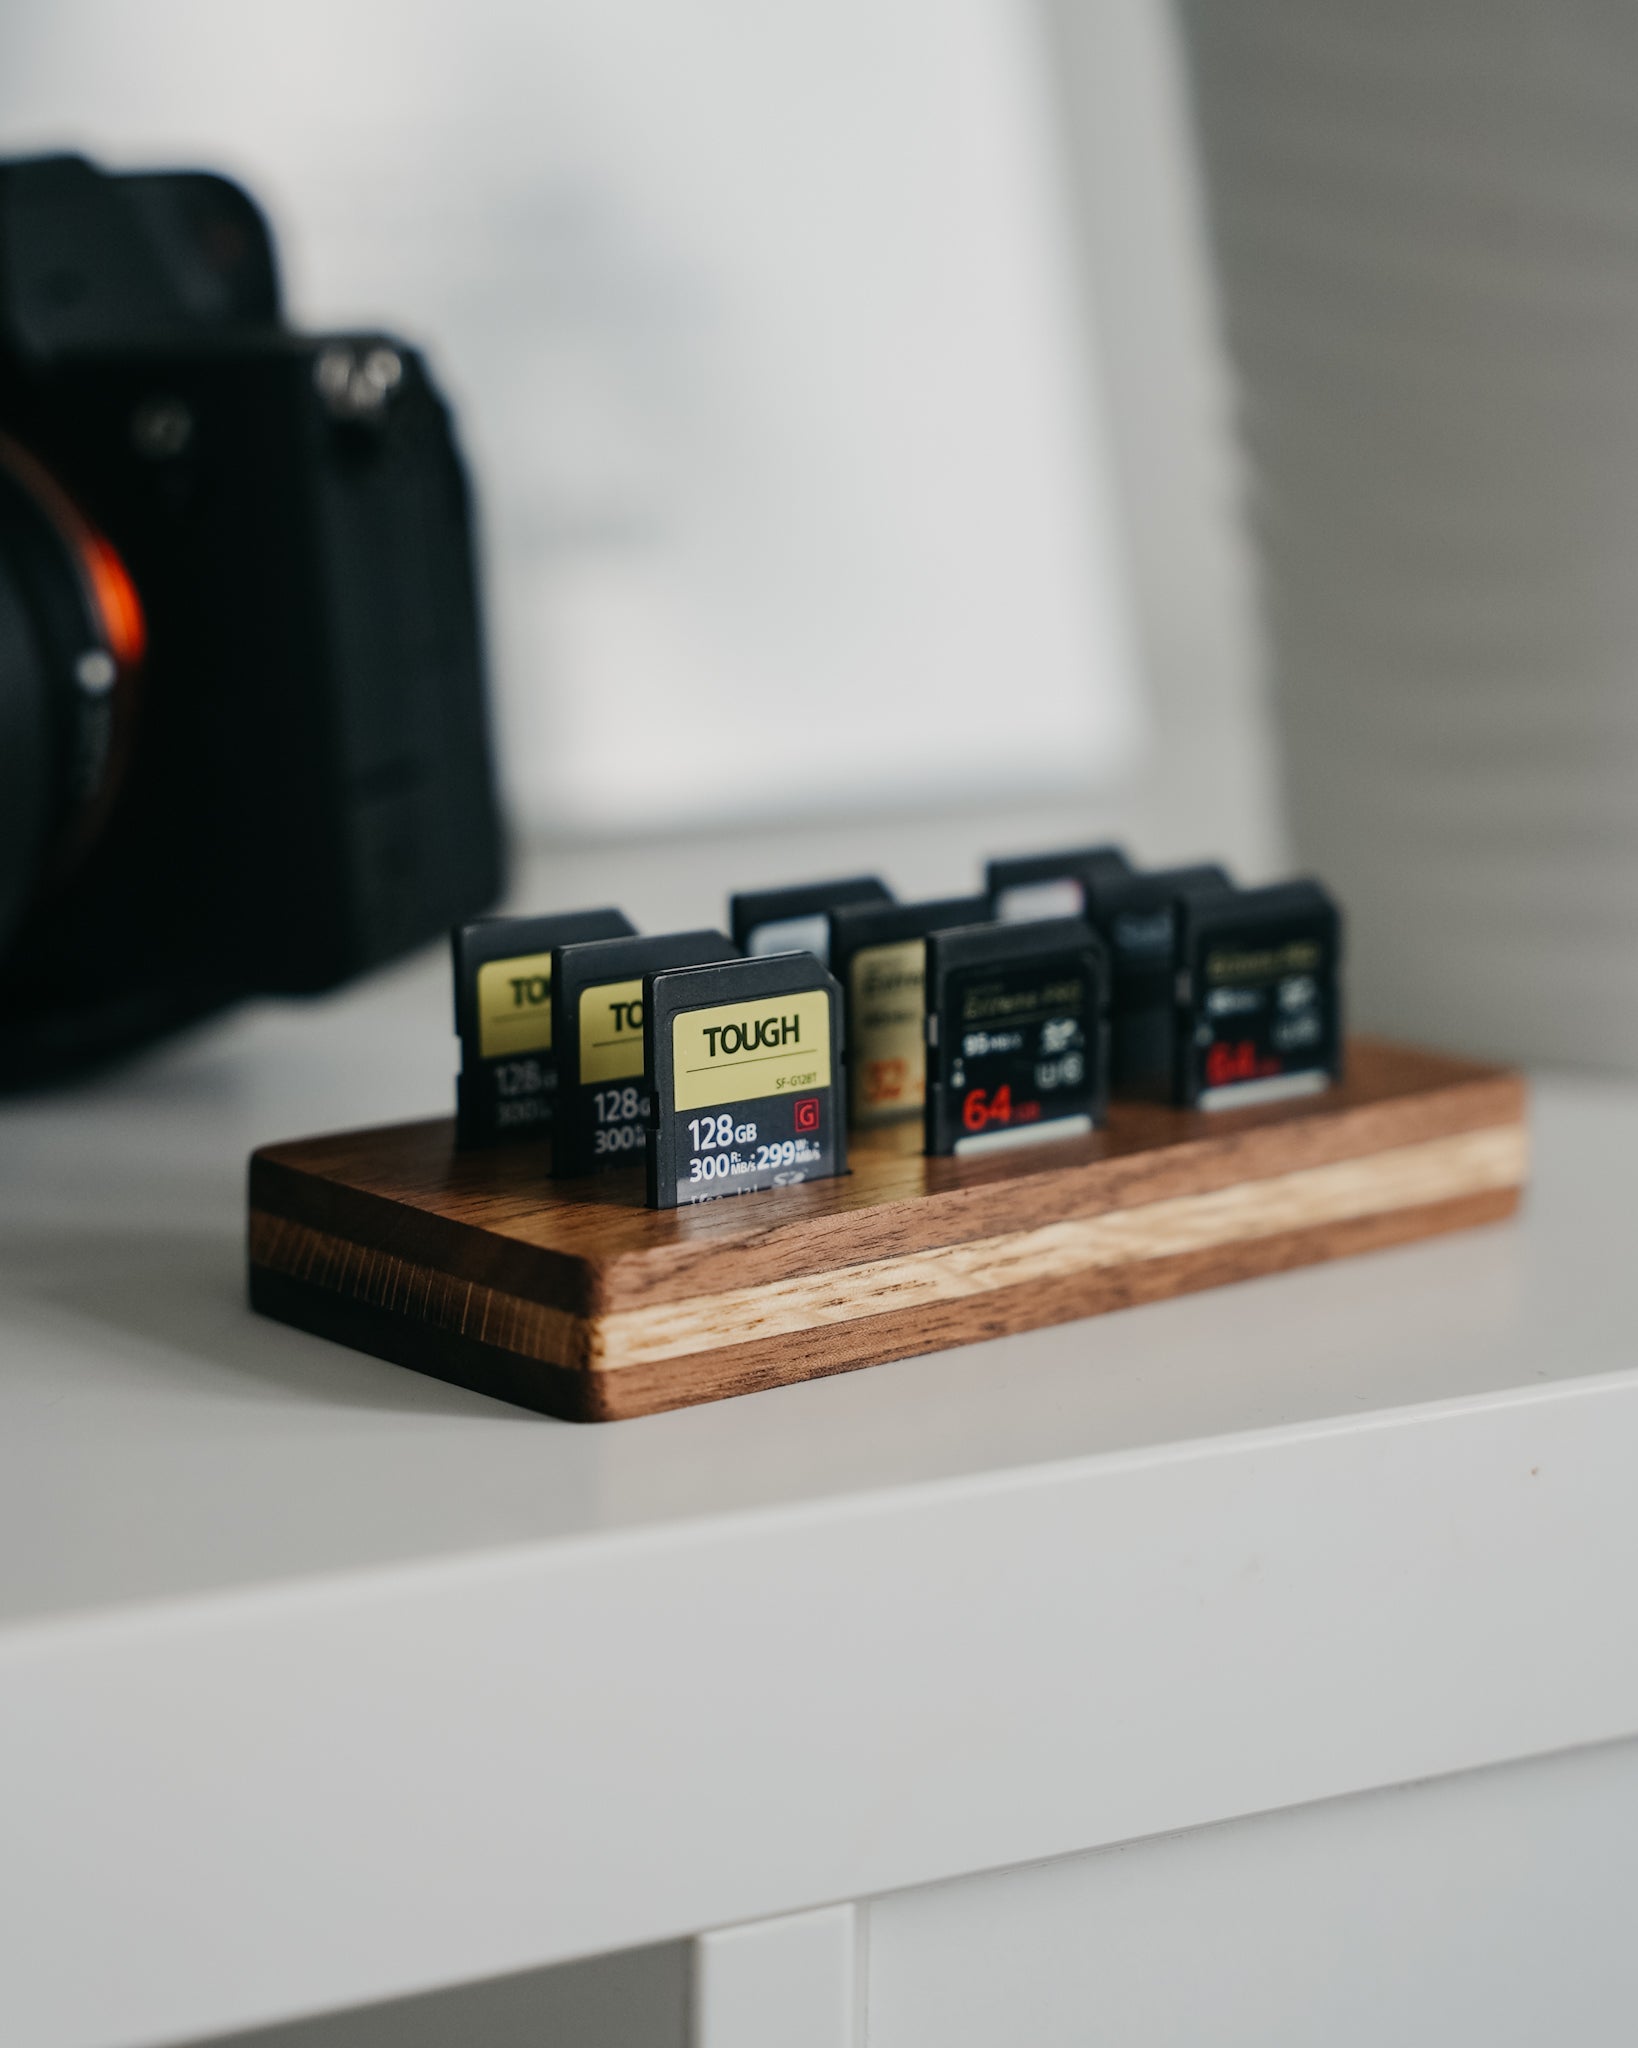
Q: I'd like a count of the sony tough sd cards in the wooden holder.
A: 3